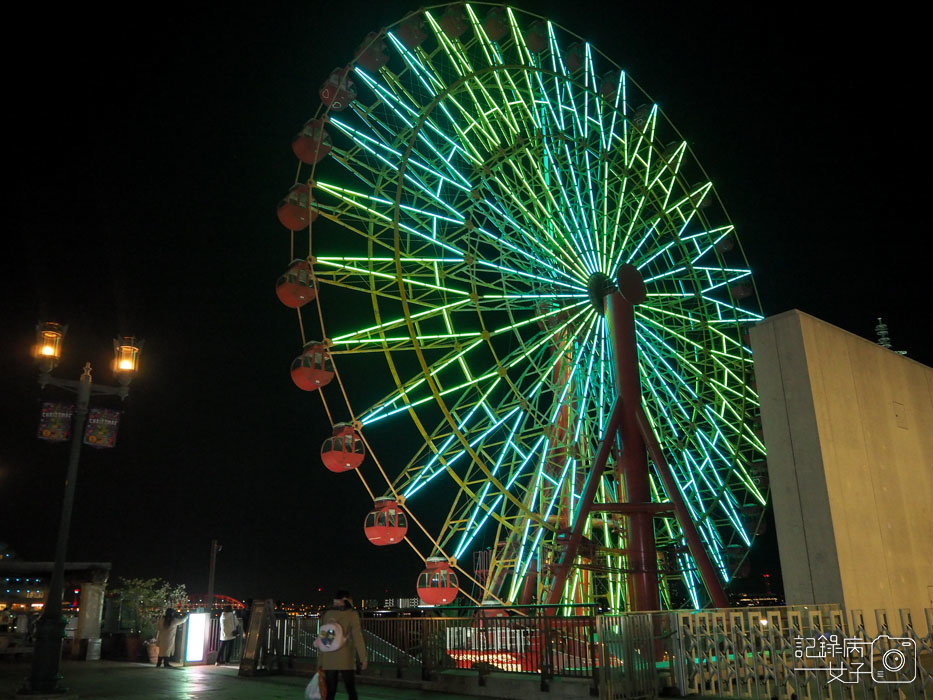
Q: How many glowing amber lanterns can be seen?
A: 2